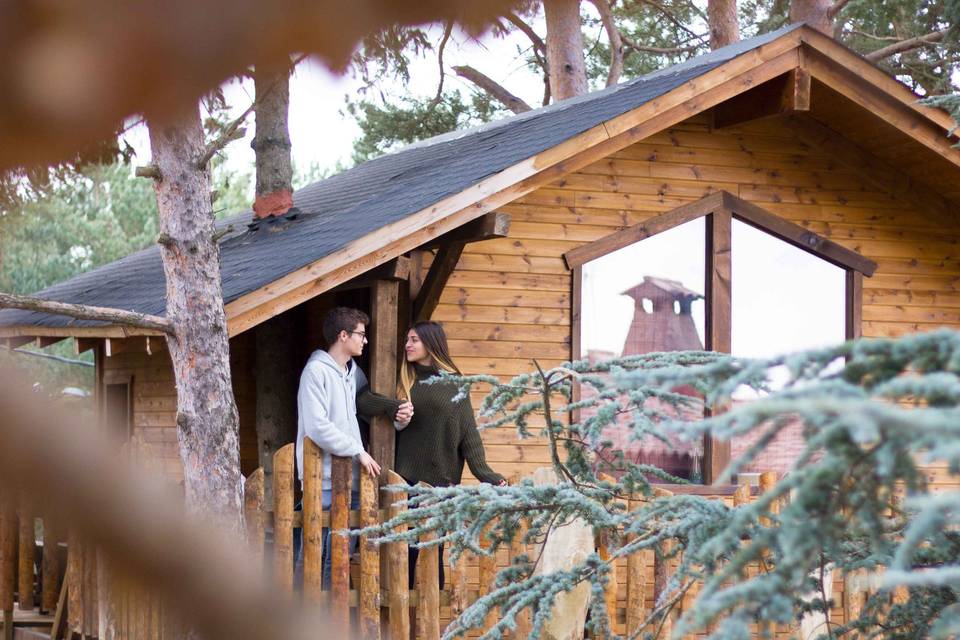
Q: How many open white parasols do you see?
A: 0